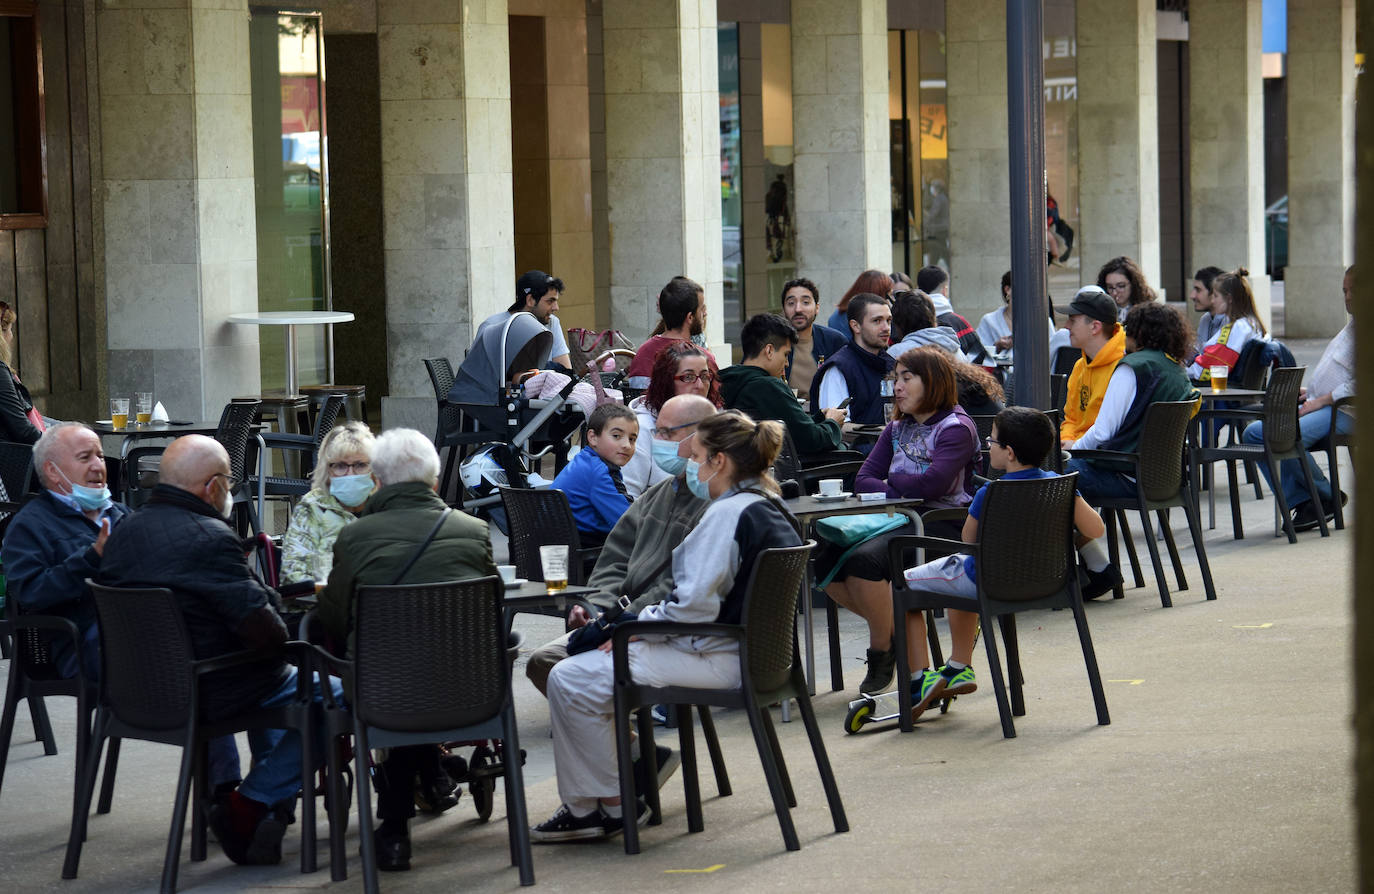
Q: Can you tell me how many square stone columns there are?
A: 8